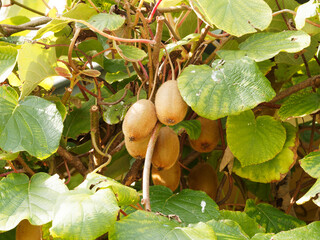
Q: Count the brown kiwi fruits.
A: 8